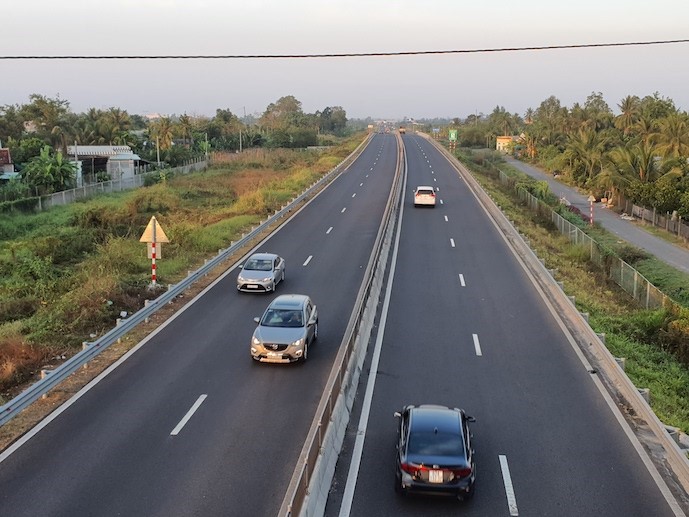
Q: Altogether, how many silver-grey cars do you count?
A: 2